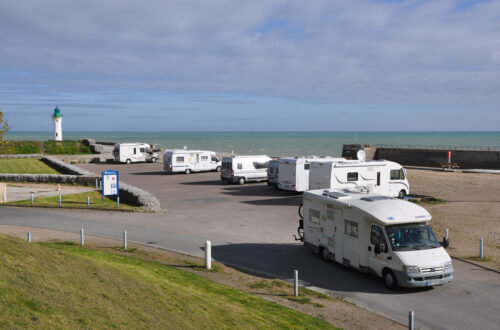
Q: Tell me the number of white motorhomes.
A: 7